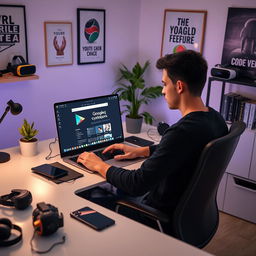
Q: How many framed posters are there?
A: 5